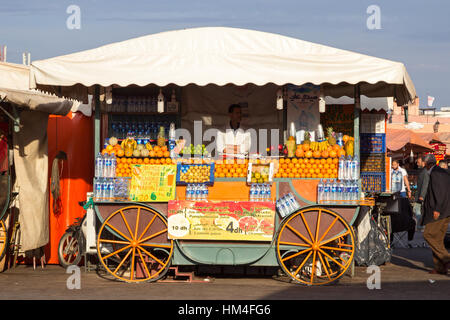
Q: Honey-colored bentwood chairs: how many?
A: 0